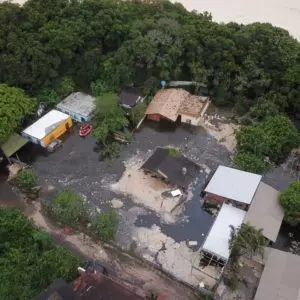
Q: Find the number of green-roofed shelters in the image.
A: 1